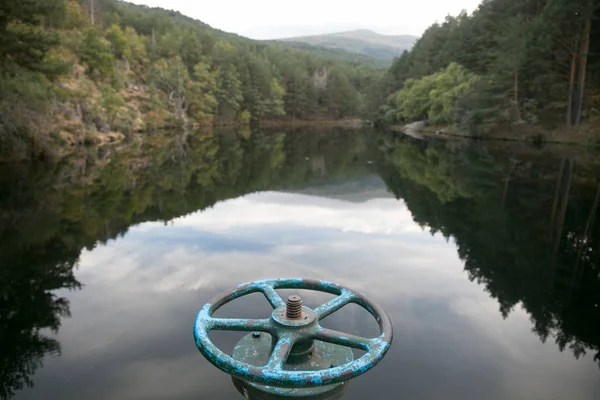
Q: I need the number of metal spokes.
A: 5